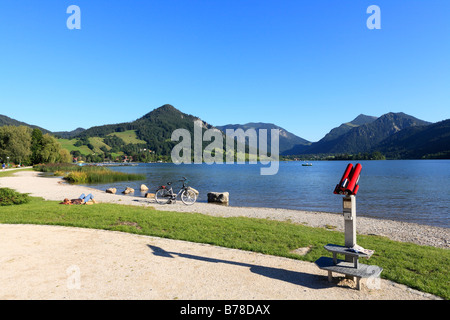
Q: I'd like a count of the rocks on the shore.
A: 6